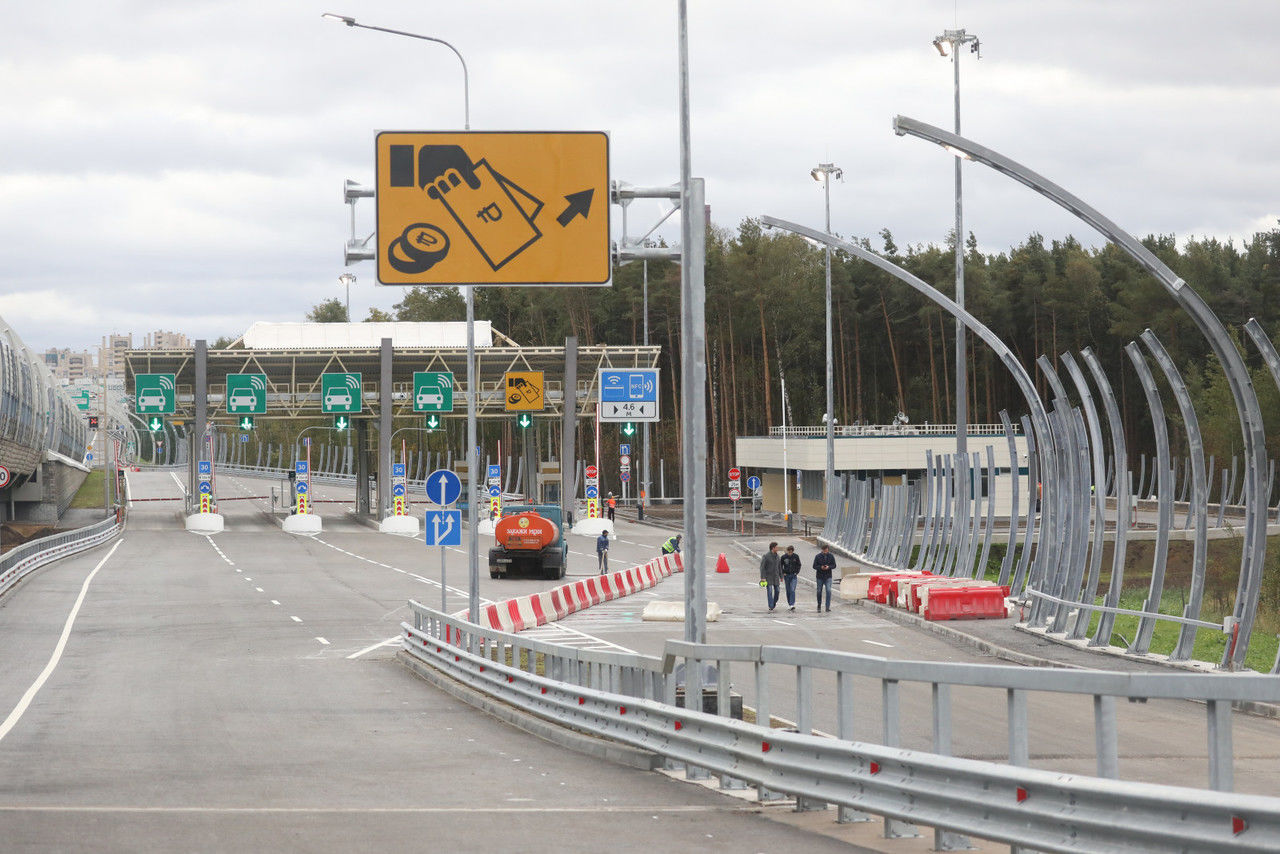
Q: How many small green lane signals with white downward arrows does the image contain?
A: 6